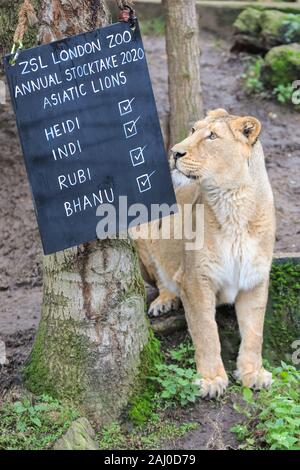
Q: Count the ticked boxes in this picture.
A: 4